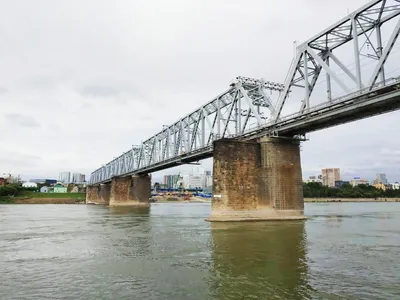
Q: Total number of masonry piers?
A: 3